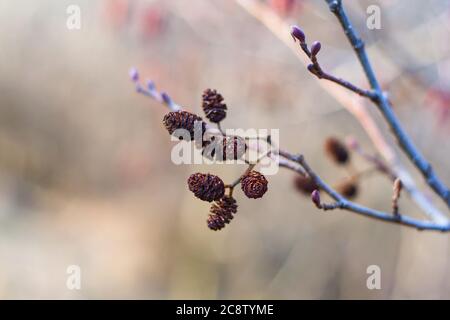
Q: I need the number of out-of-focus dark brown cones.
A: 3